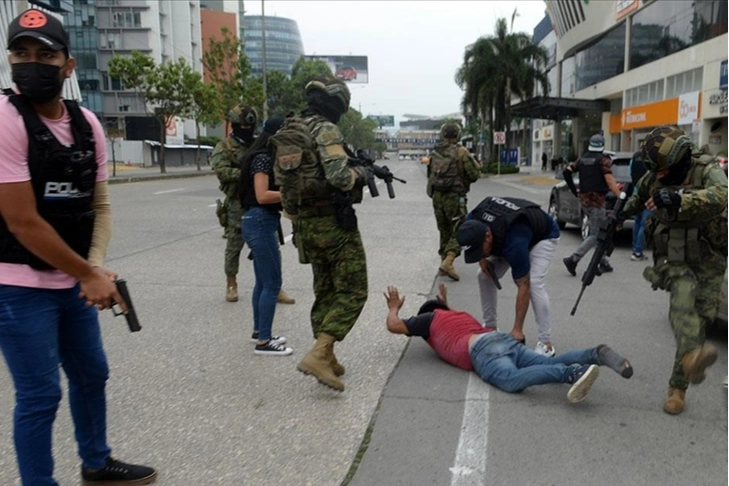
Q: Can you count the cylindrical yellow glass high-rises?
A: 0